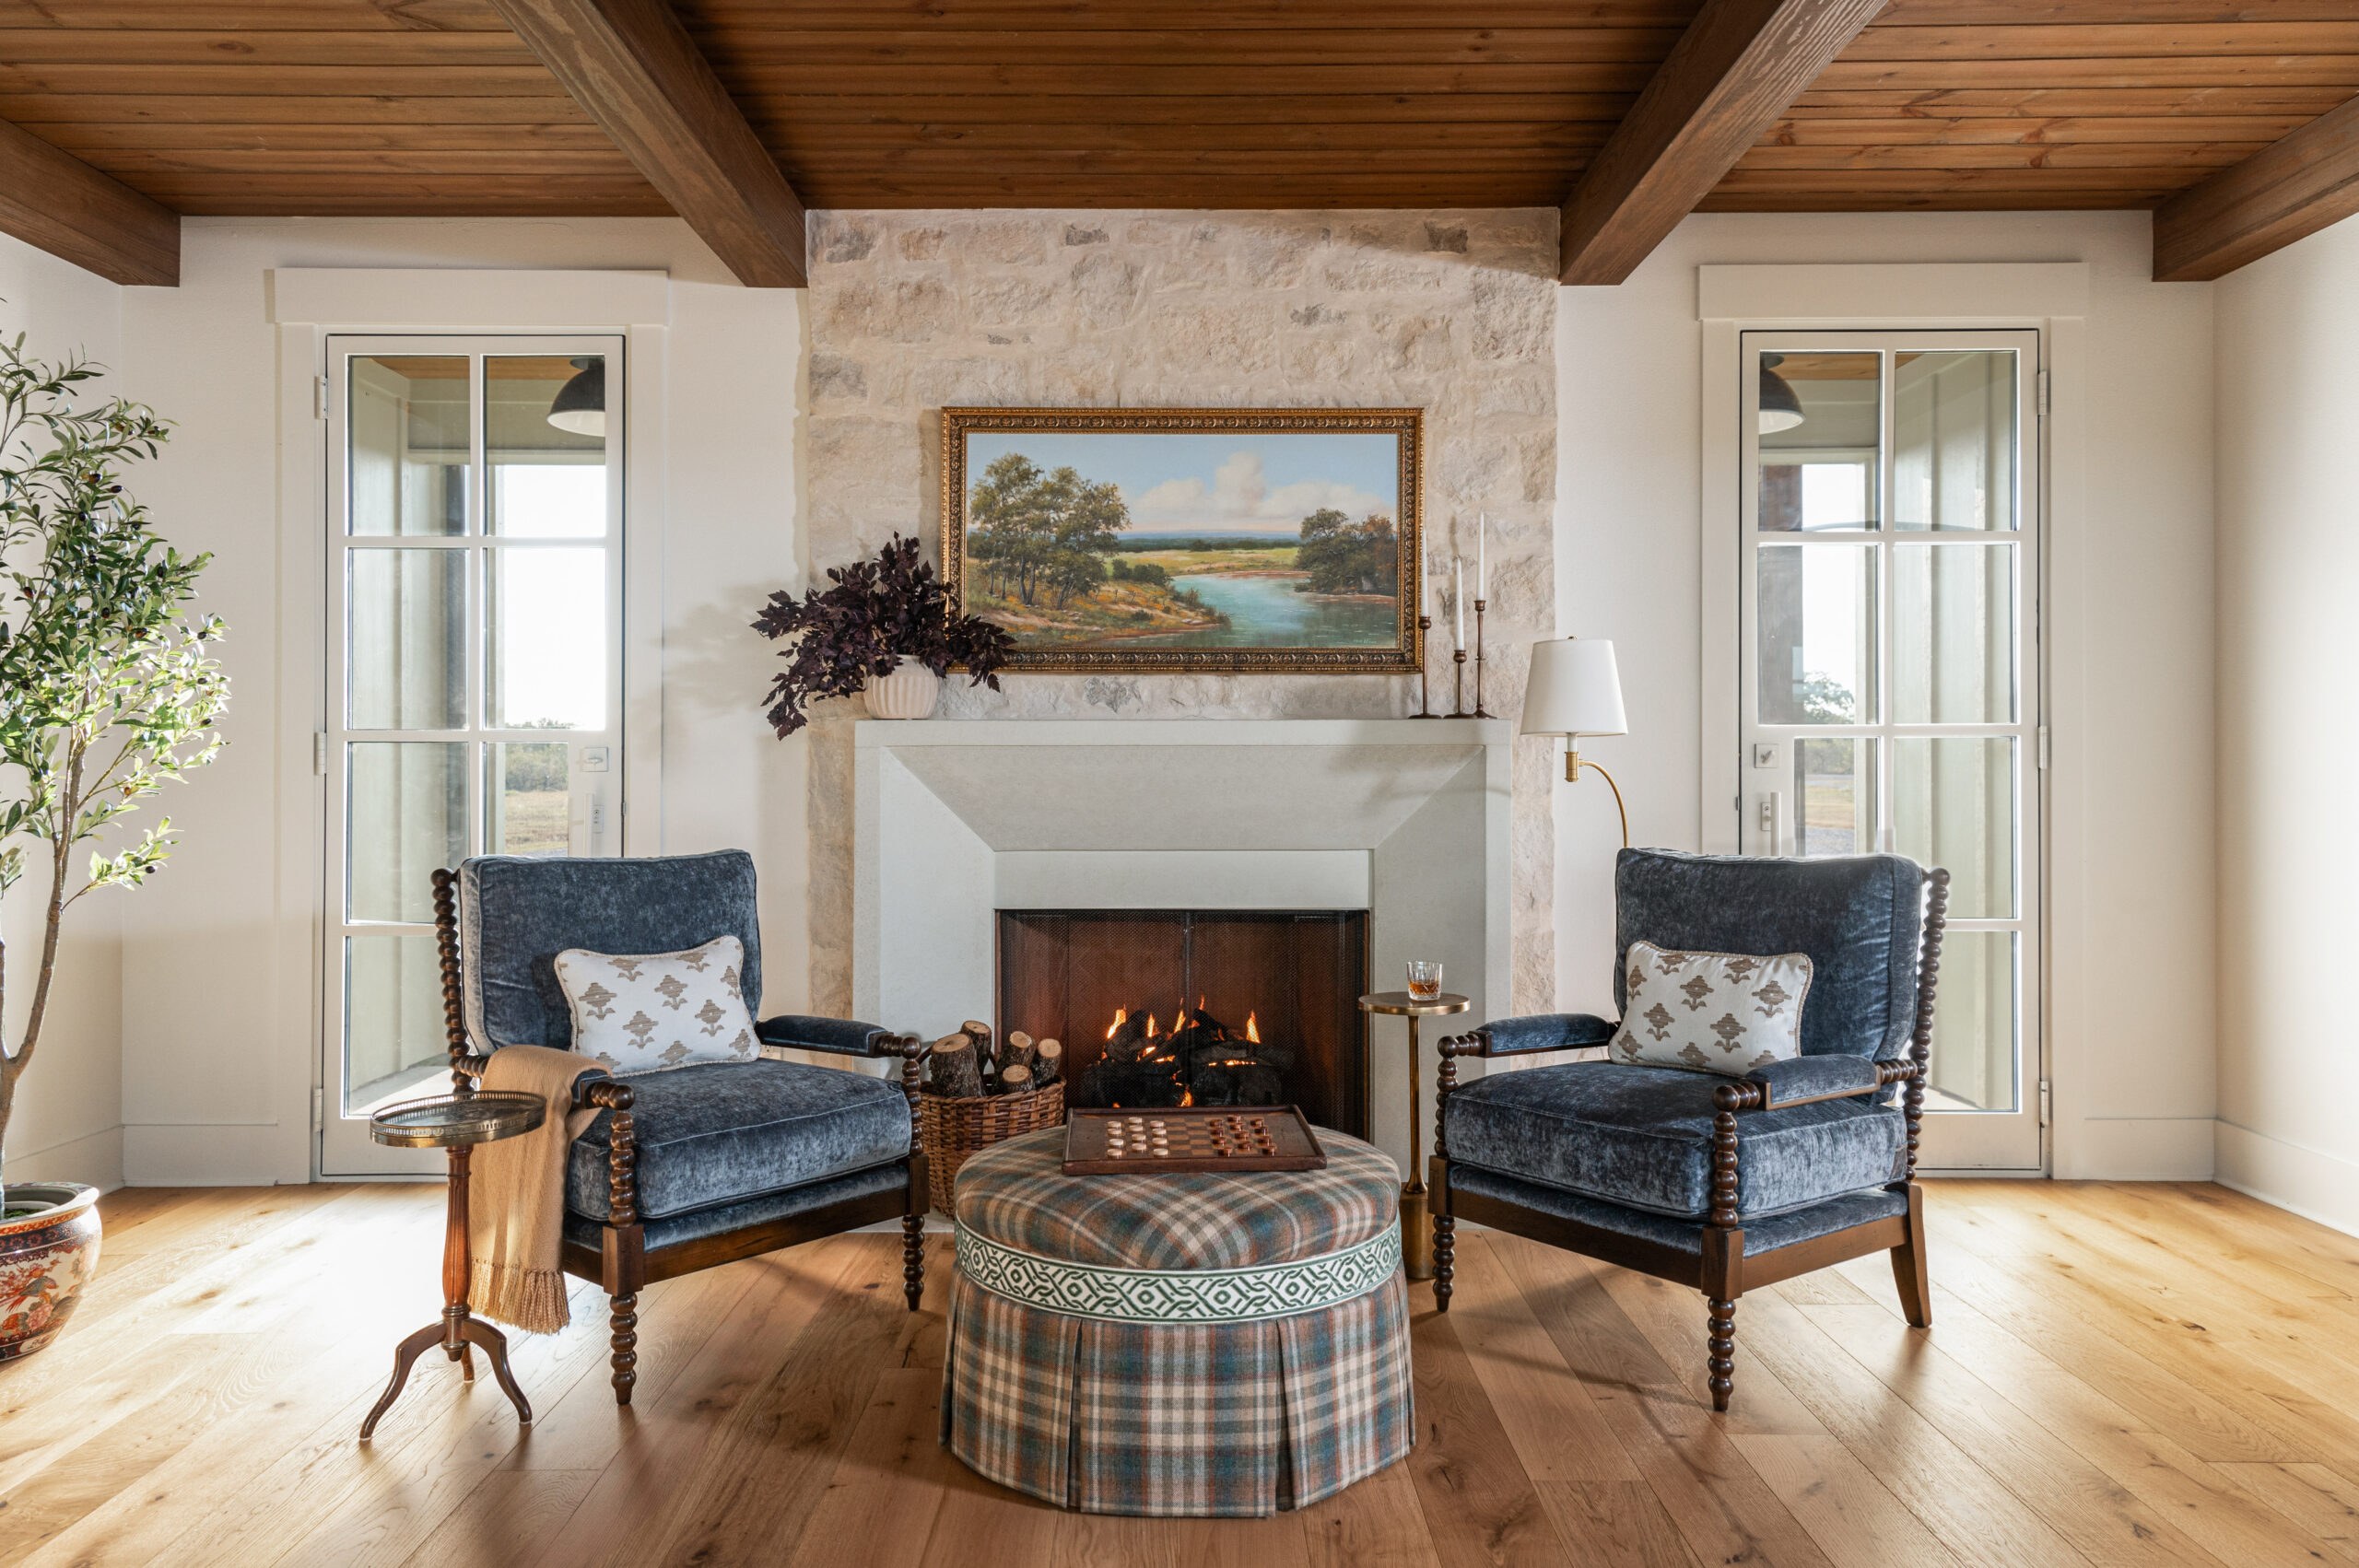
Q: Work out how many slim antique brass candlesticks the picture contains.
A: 3